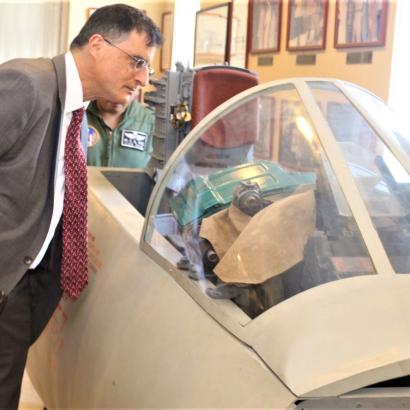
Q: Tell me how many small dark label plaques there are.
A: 3